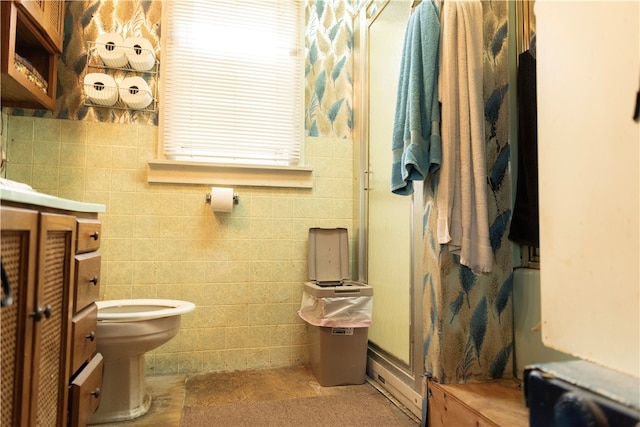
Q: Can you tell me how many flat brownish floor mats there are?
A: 1